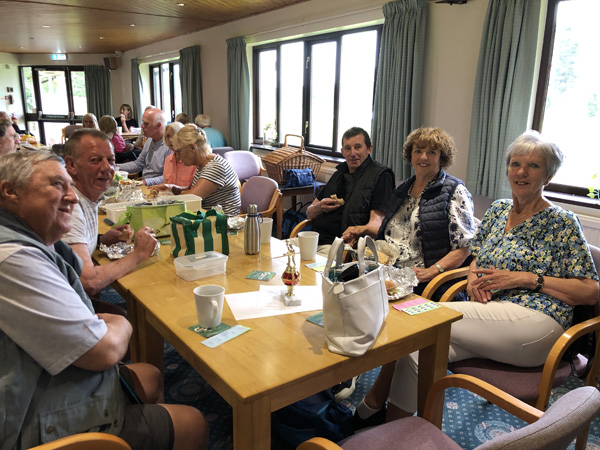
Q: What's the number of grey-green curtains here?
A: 6